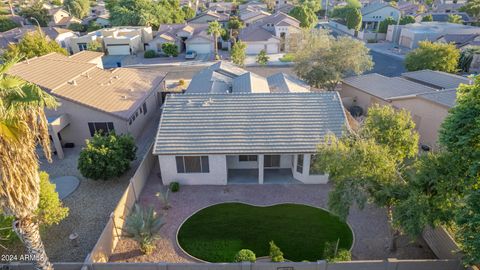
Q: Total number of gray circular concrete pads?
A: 1